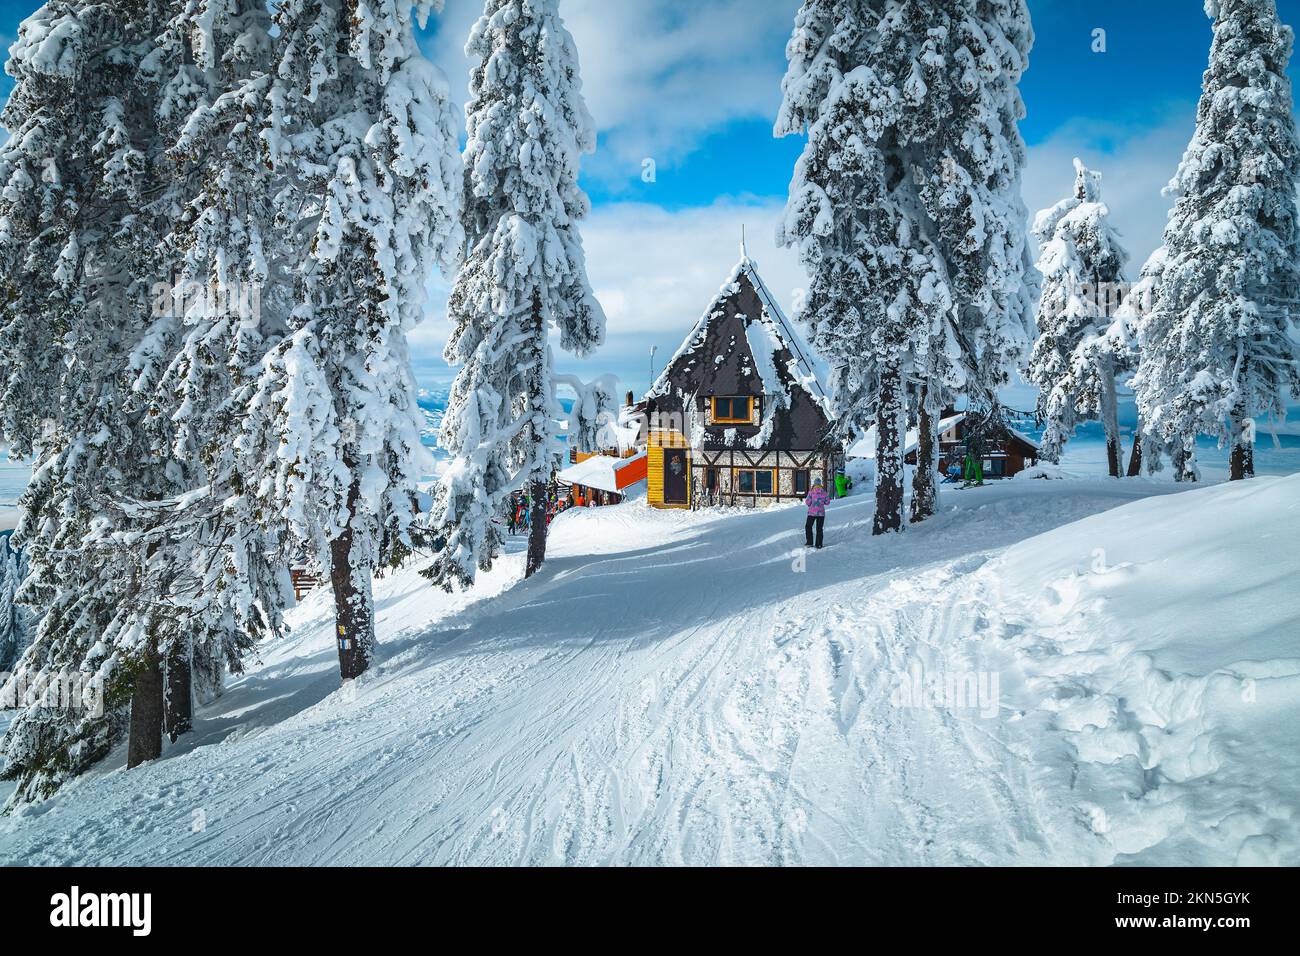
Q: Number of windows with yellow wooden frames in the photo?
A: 2